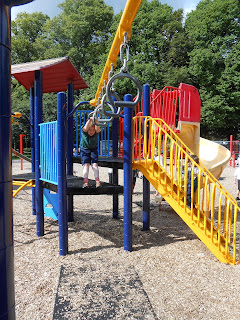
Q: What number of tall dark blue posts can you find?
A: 8